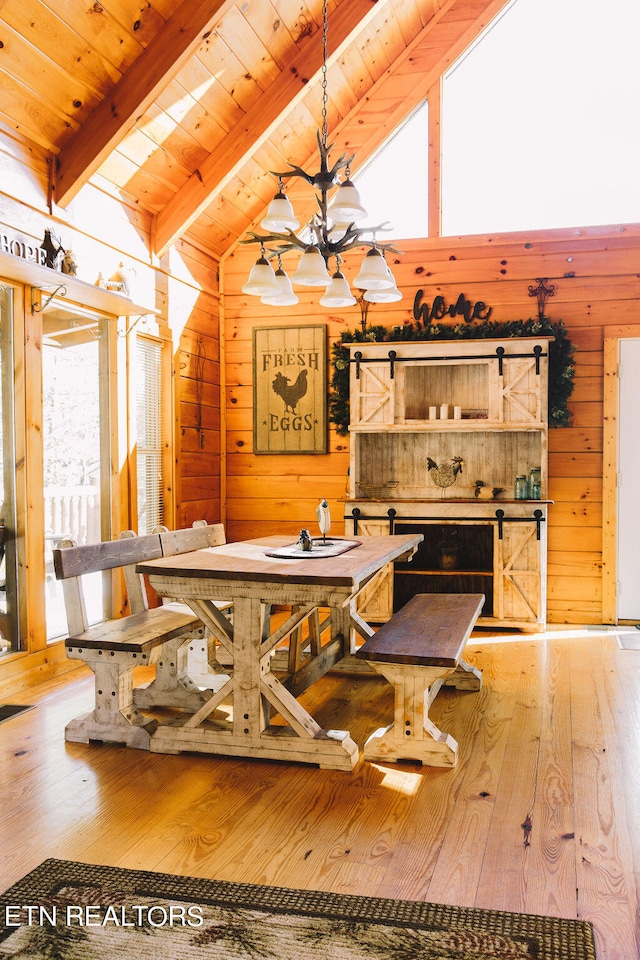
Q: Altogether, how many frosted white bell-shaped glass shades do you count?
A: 9